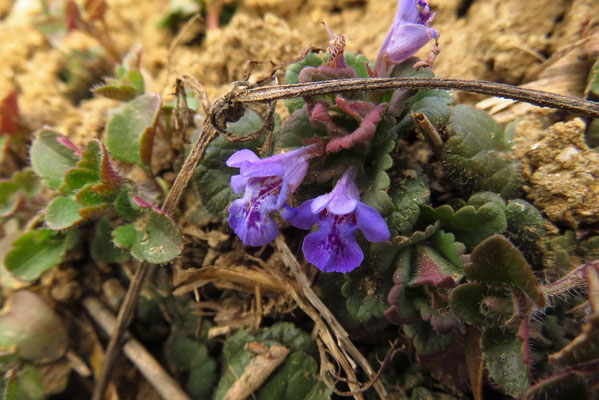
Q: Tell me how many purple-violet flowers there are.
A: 3